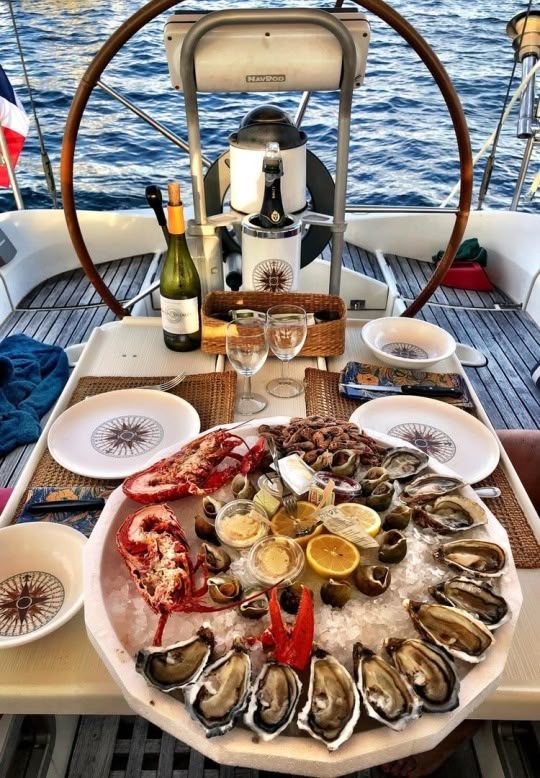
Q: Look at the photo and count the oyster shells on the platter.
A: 12